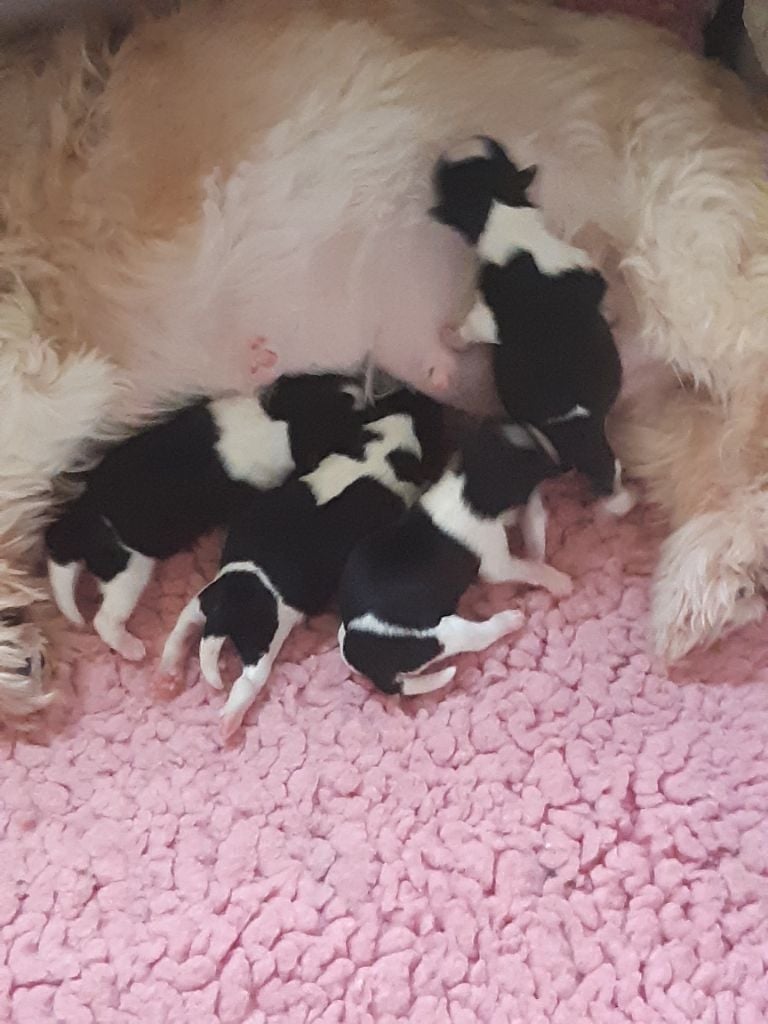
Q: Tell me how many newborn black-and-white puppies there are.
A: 4